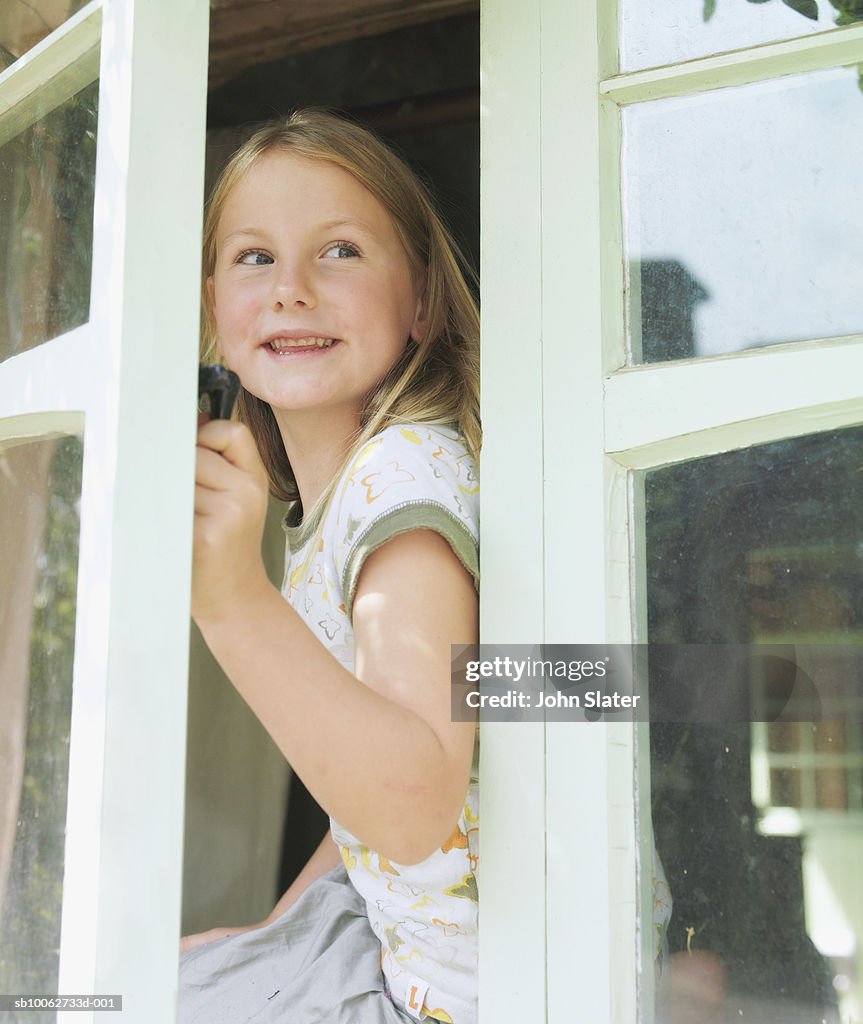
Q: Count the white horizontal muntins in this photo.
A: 4